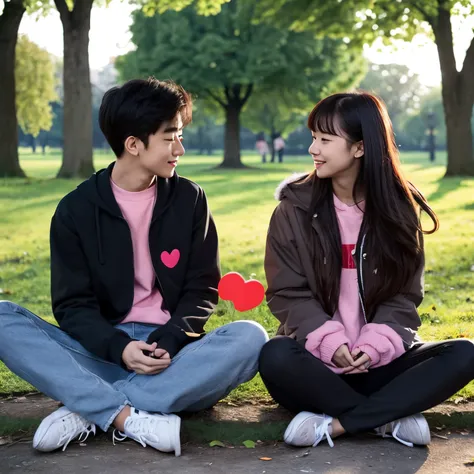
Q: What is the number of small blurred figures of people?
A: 2